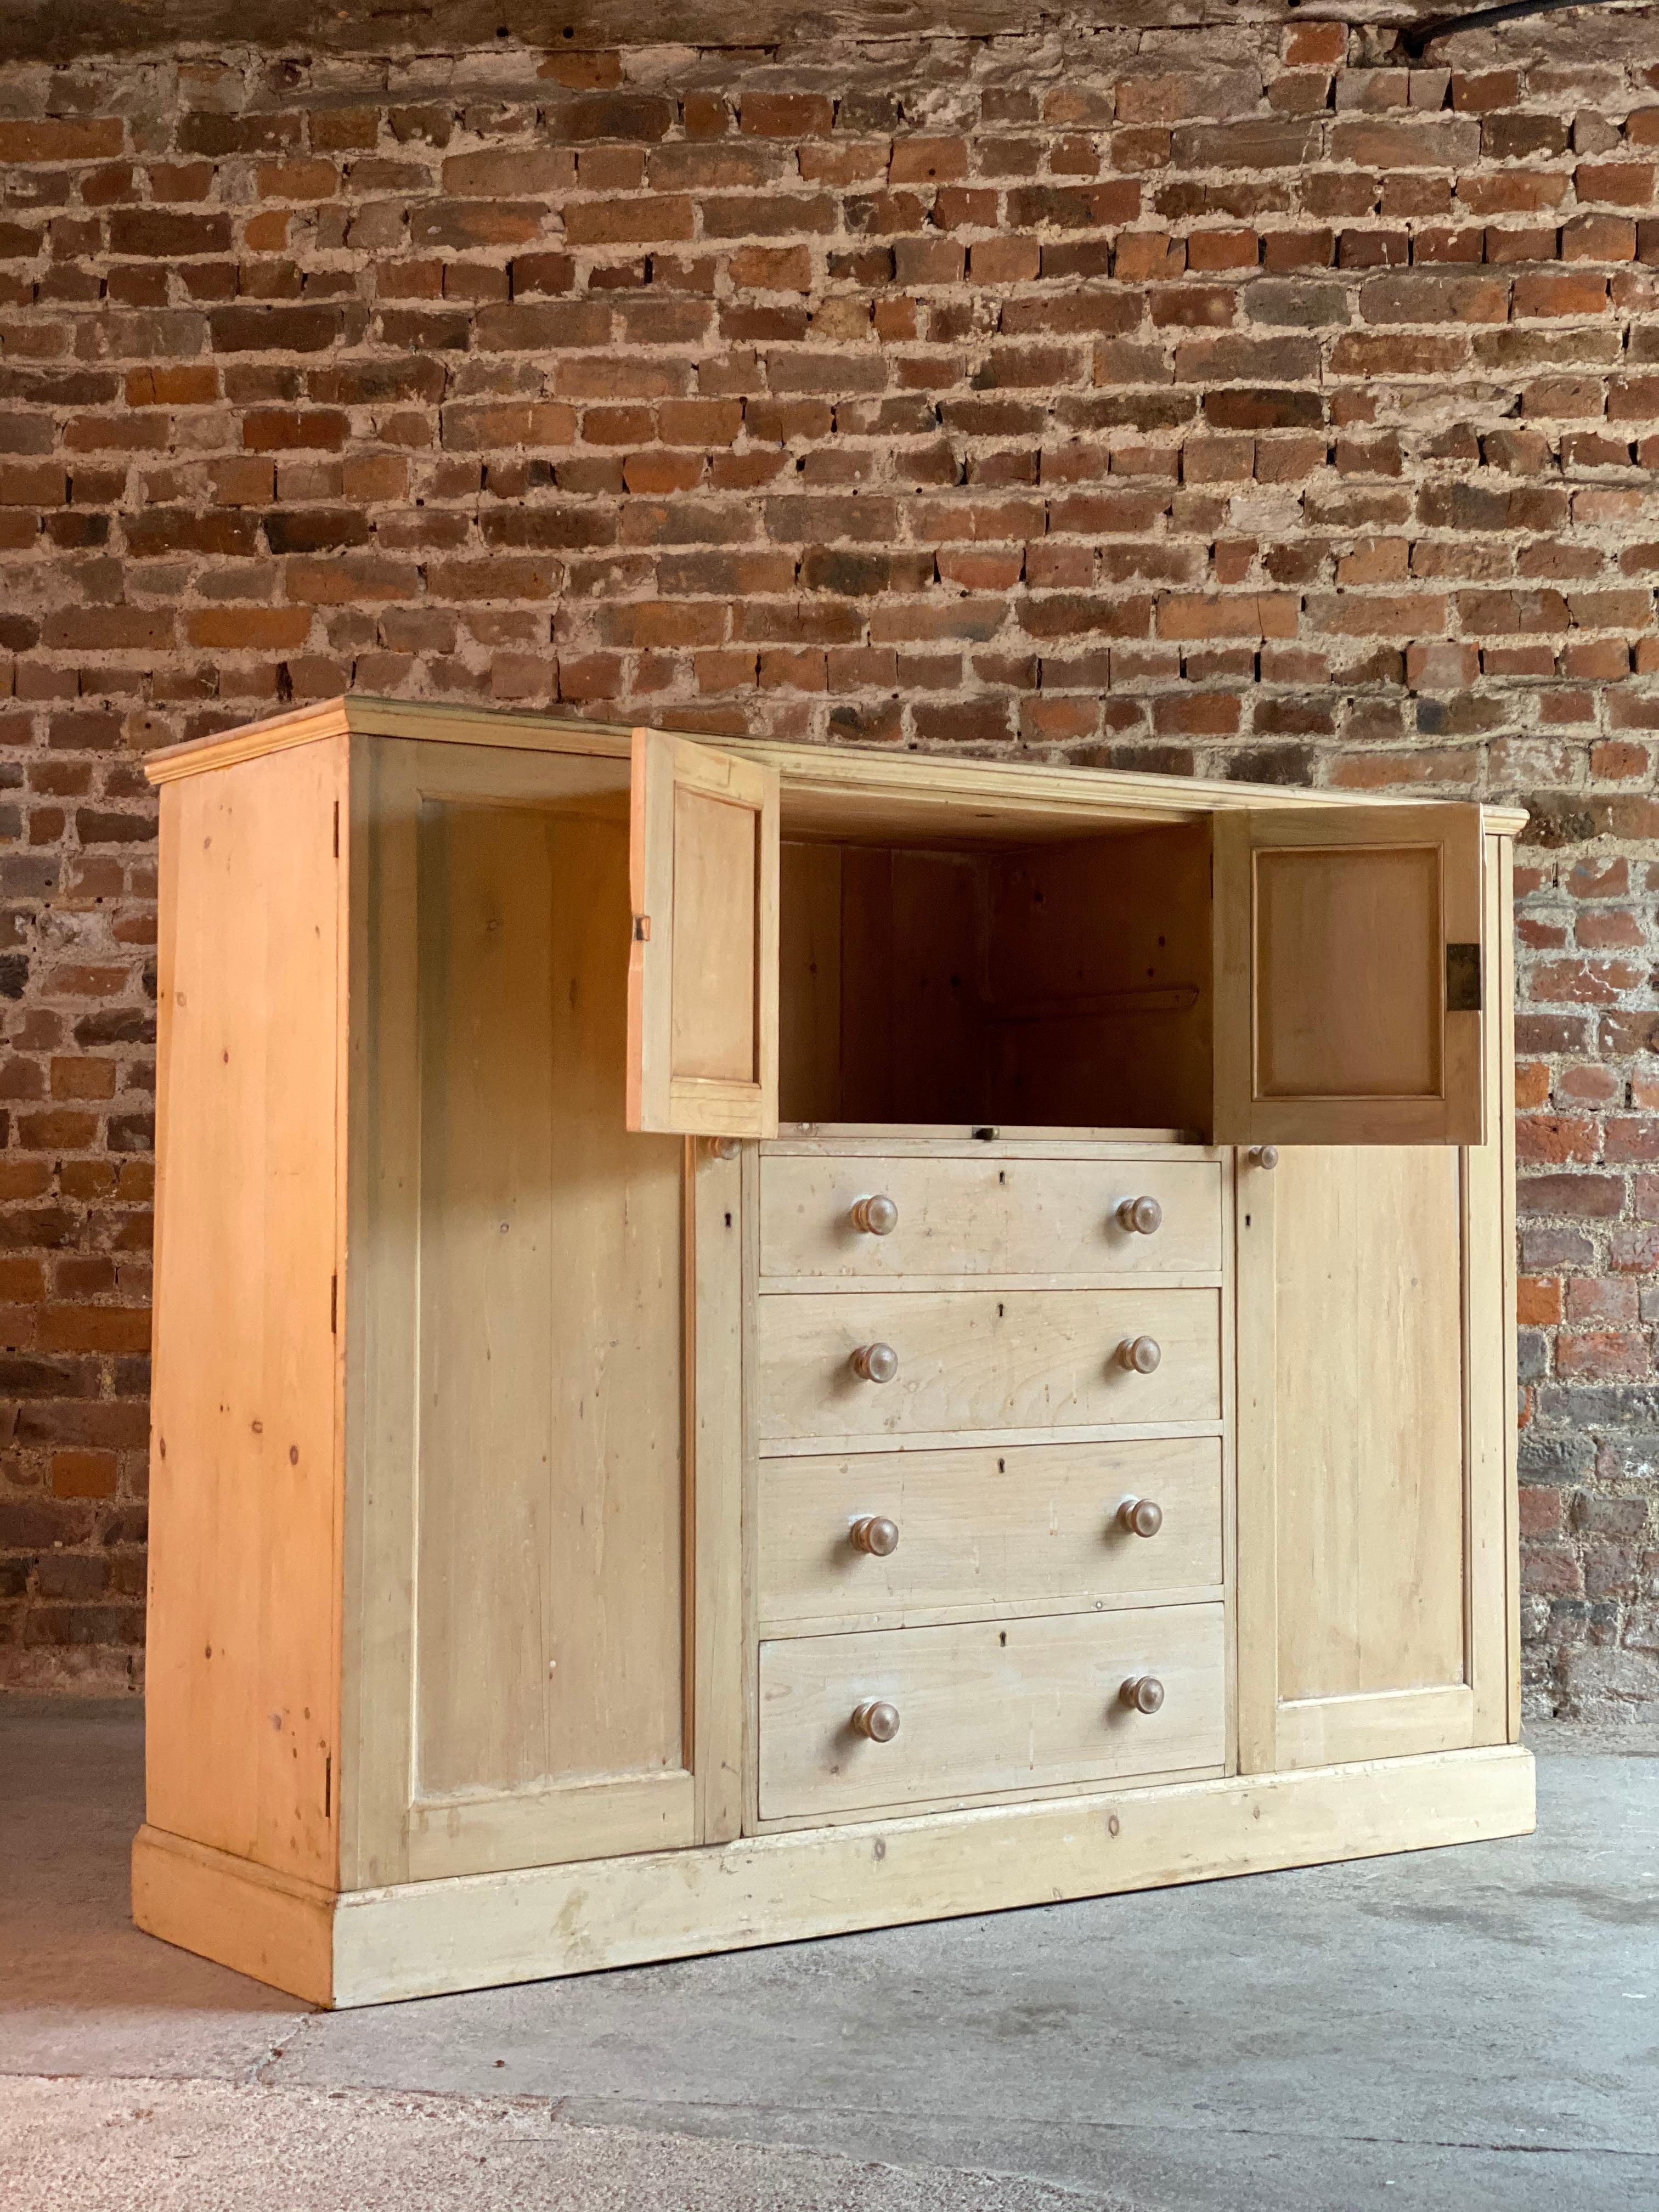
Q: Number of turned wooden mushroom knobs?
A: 10